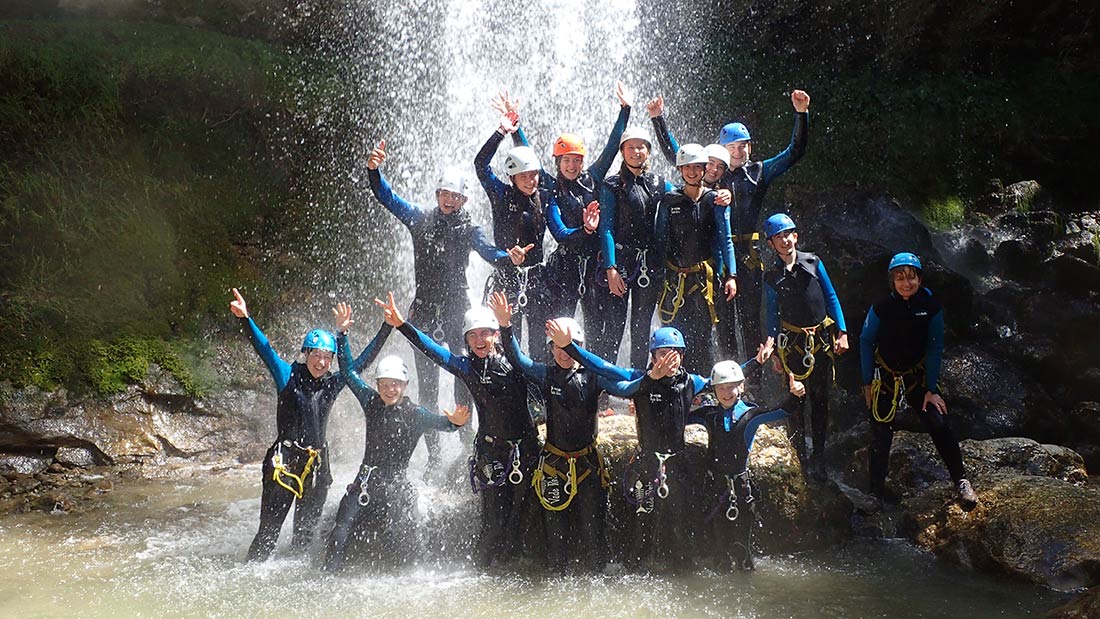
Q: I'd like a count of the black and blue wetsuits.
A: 15